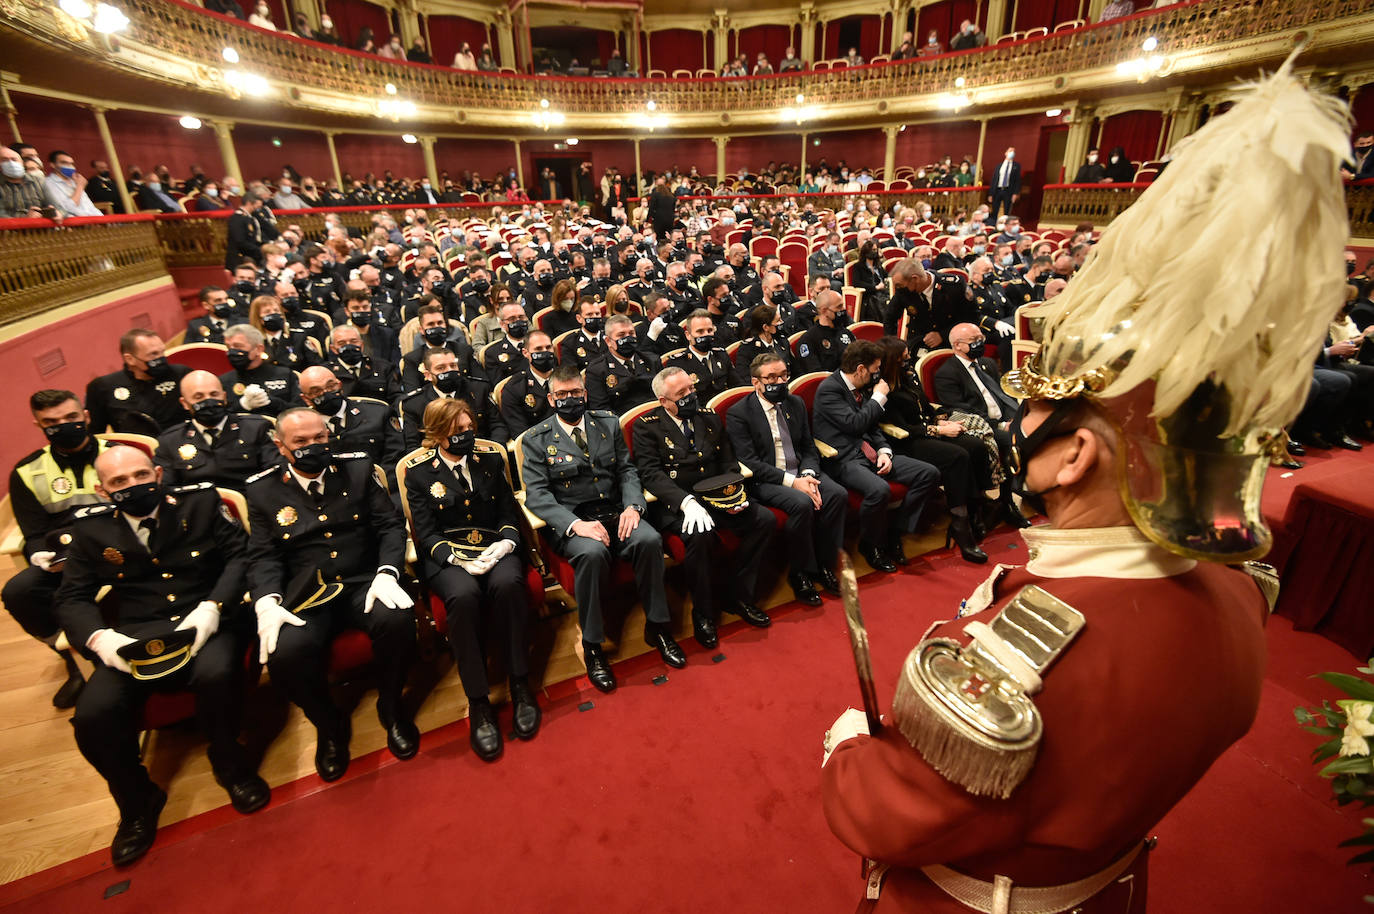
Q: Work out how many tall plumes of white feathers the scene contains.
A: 1